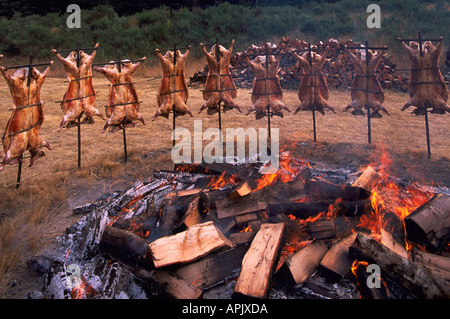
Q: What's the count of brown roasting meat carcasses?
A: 9